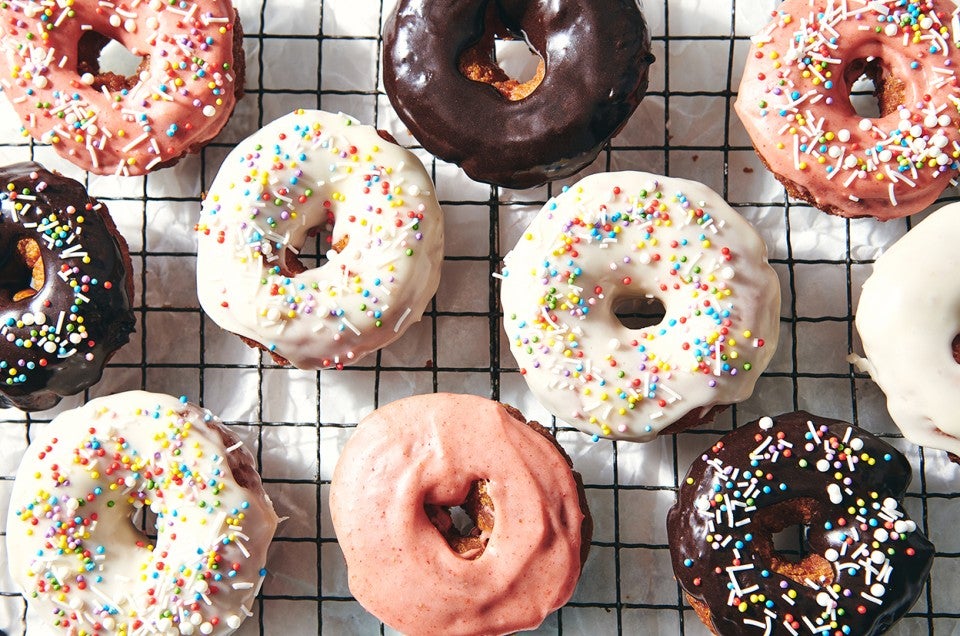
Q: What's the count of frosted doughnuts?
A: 10